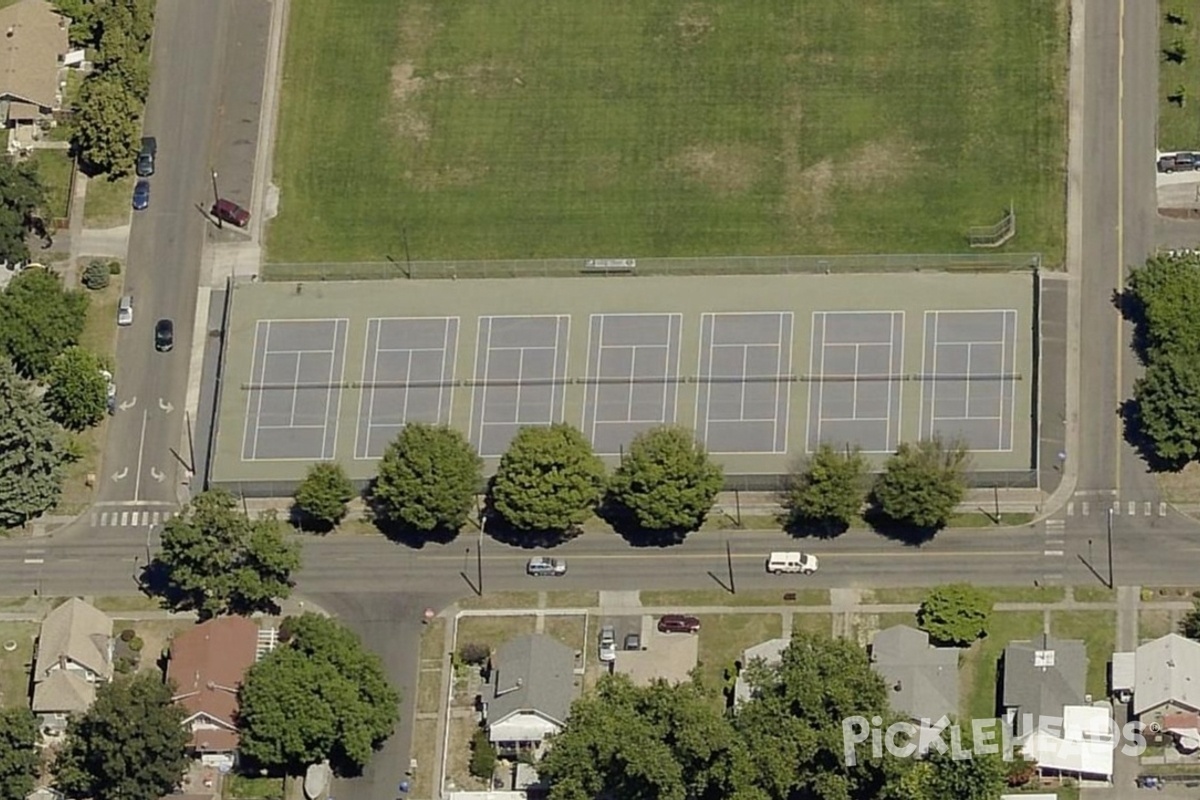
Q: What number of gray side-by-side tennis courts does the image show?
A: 7